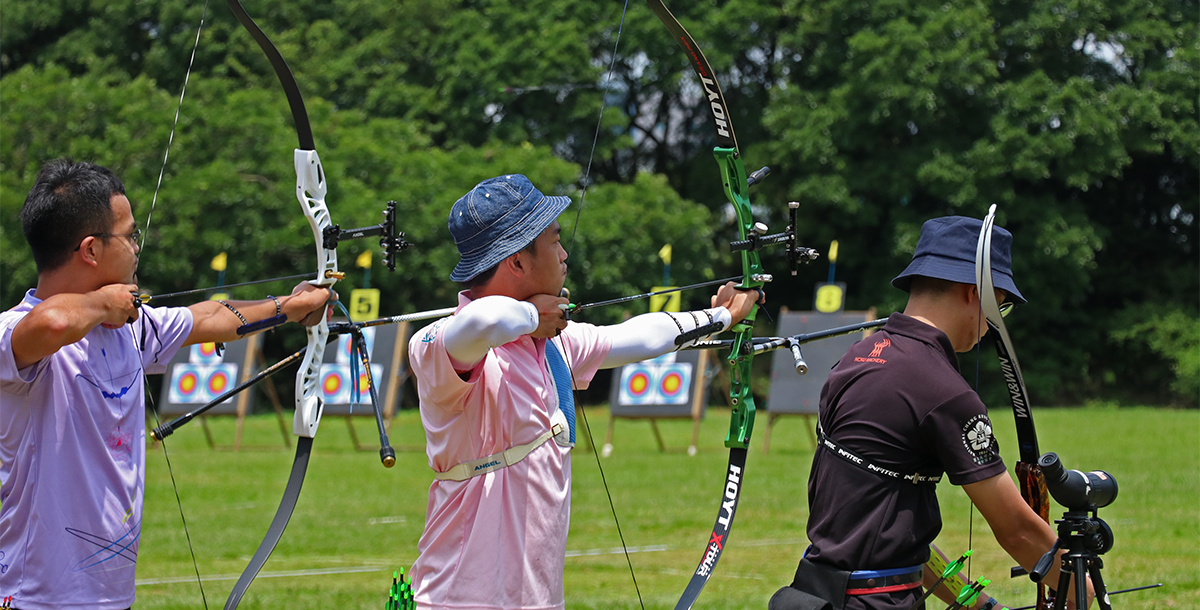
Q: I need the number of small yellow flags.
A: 4